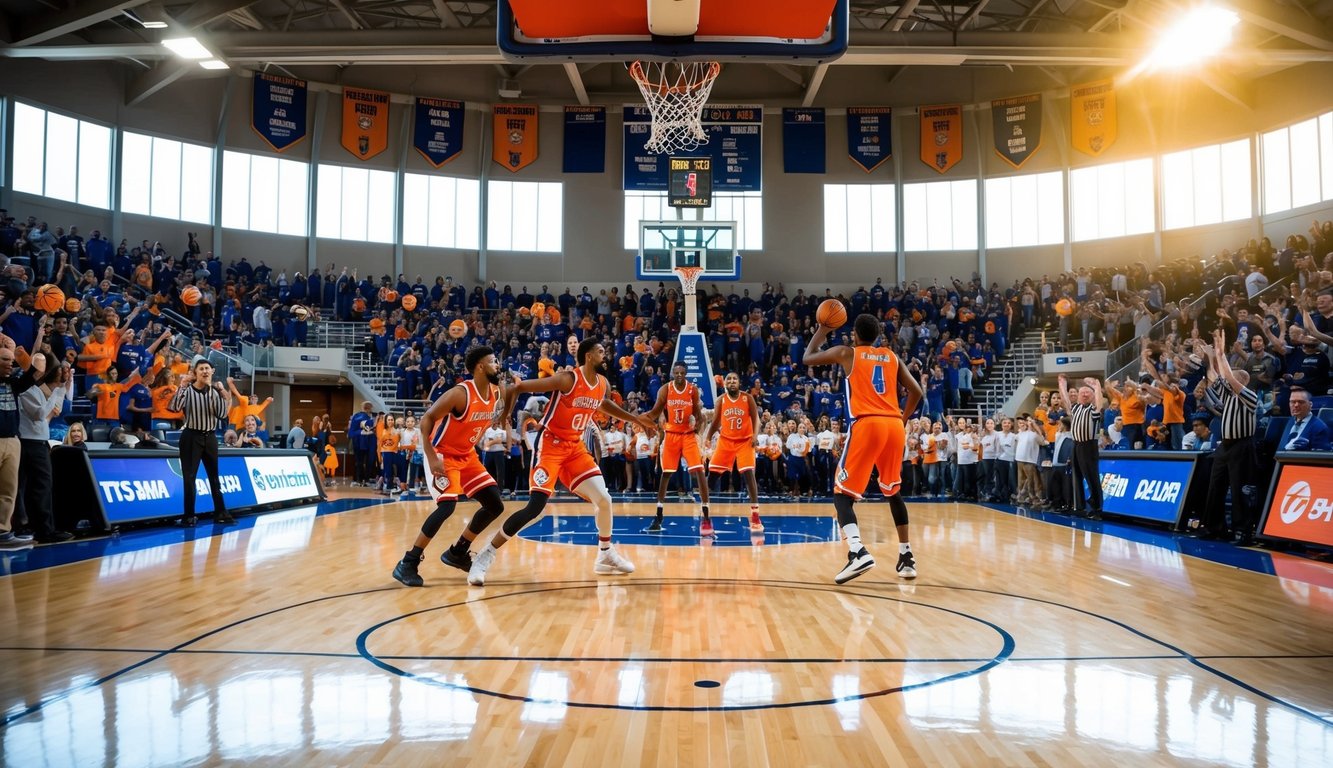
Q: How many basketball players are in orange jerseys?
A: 5